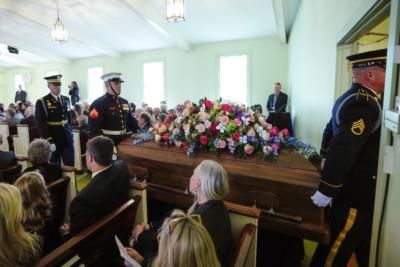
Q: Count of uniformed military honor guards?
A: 3